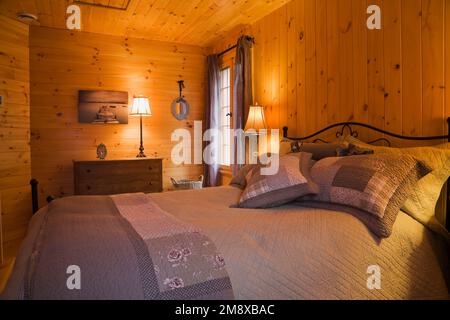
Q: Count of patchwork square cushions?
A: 2